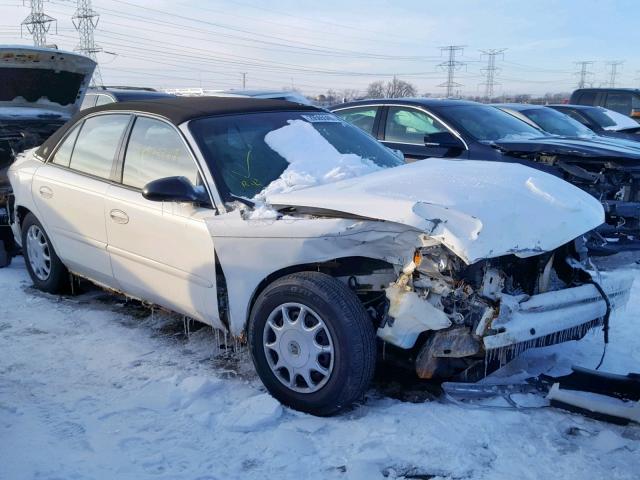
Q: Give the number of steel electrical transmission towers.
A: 6